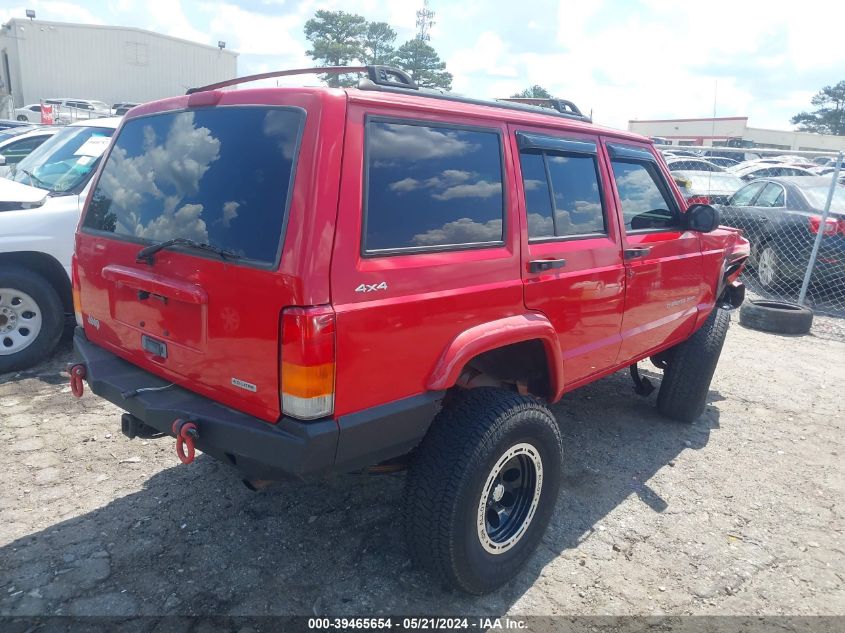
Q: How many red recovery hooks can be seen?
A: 2